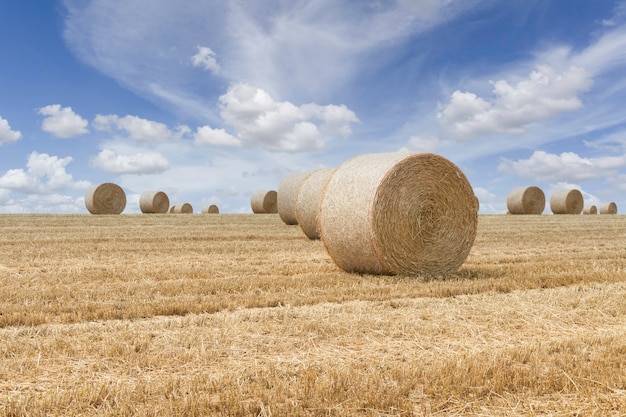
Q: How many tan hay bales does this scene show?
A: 13